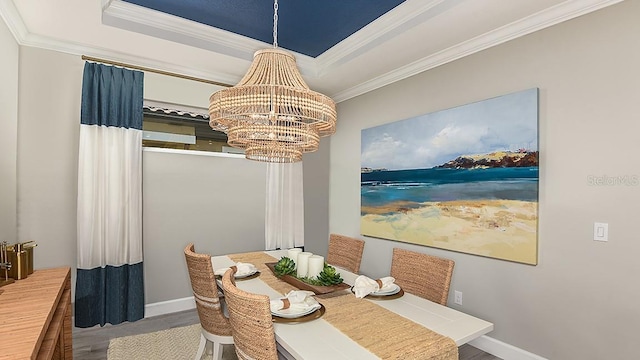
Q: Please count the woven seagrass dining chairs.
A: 4